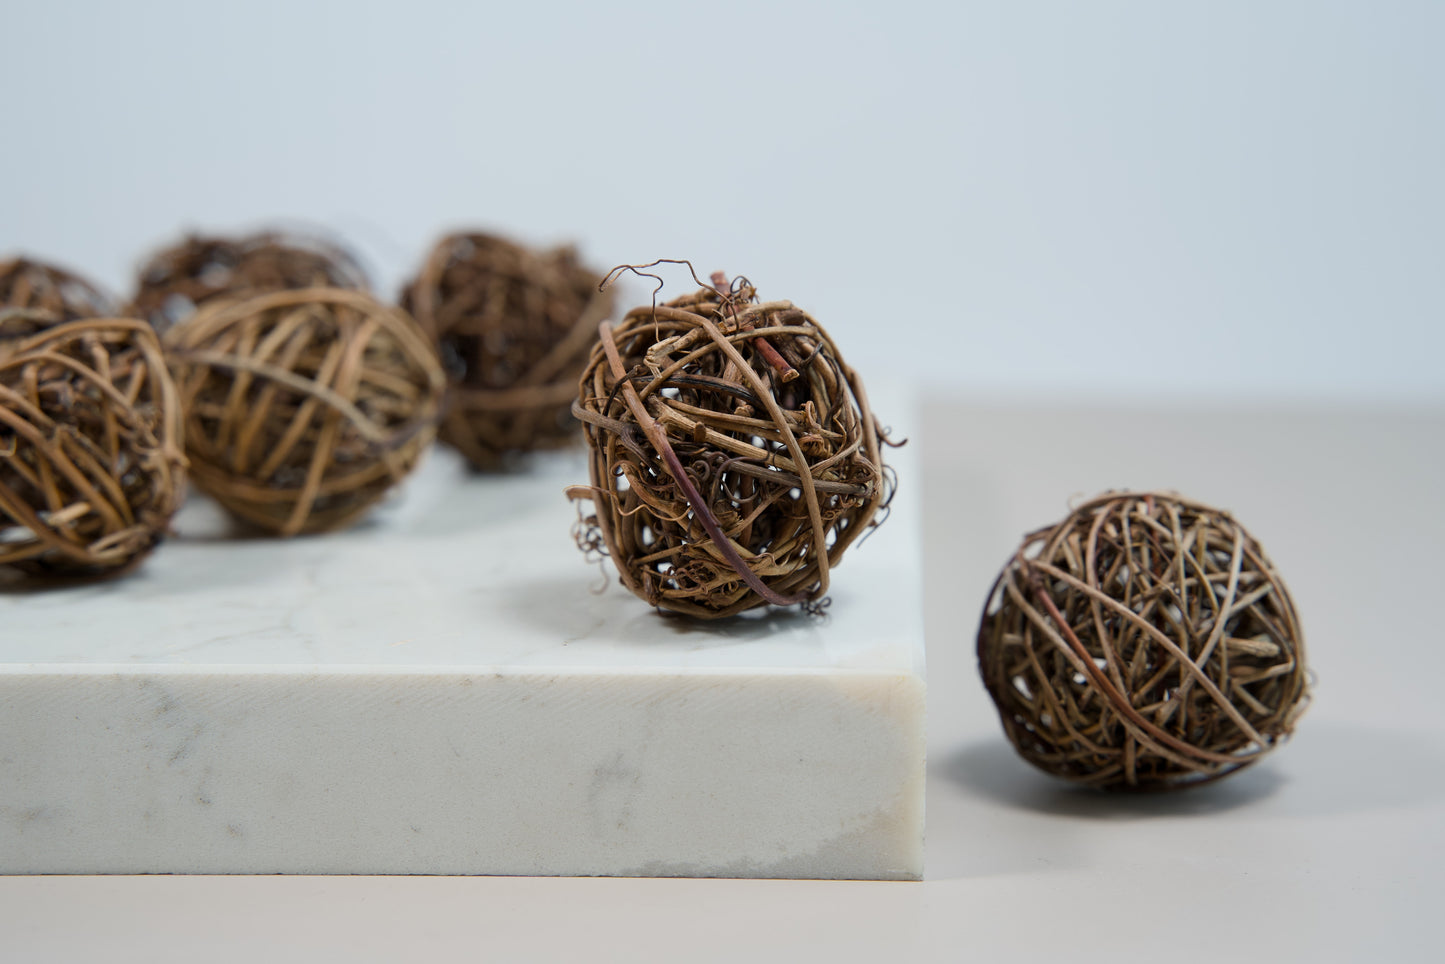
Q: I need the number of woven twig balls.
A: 7